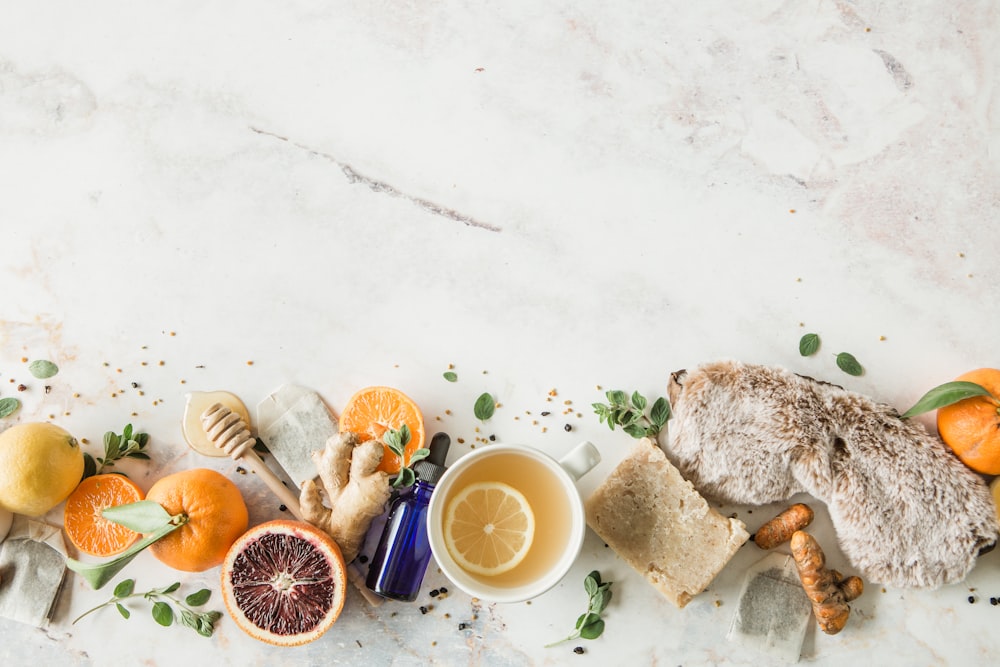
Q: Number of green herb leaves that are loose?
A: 6